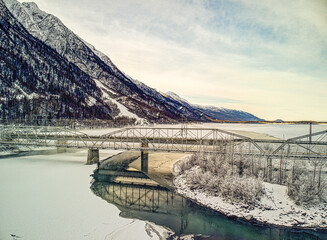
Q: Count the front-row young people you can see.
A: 0